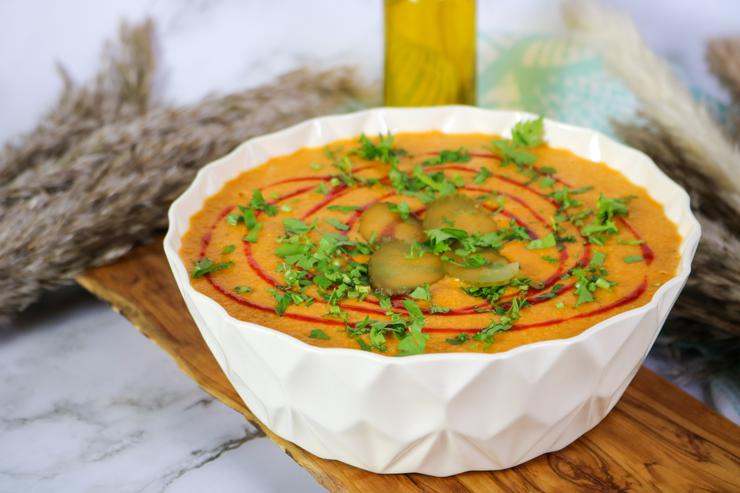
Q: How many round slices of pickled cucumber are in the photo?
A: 4